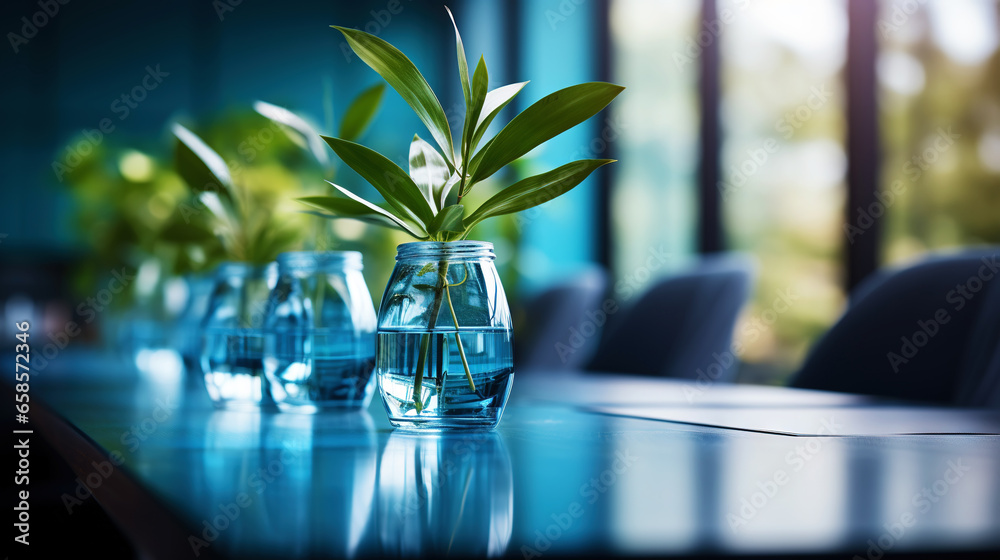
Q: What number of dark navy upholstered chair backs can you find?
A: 3